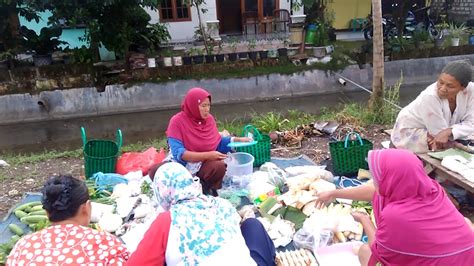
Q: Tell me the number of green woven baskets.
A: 3